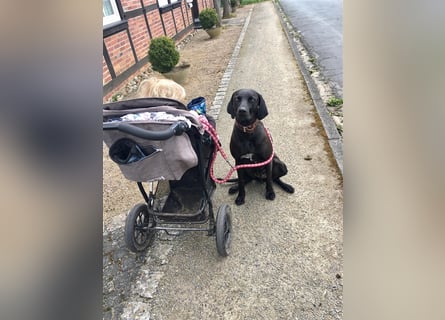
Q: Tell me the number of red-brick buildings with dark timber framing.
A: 1